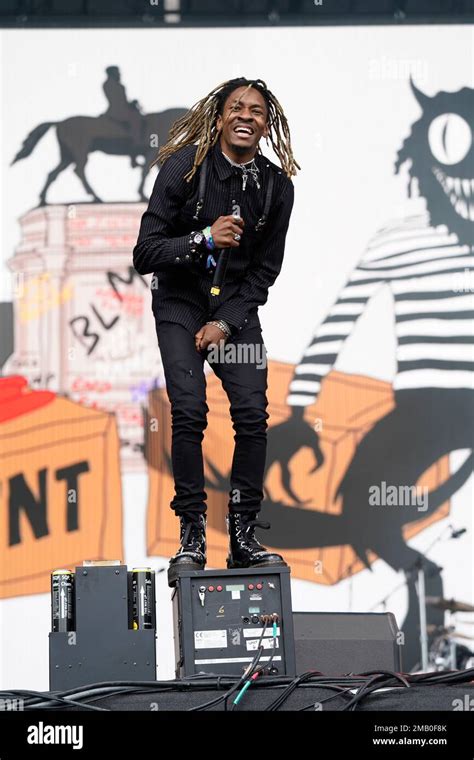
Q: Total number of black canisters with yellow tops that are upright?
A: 2